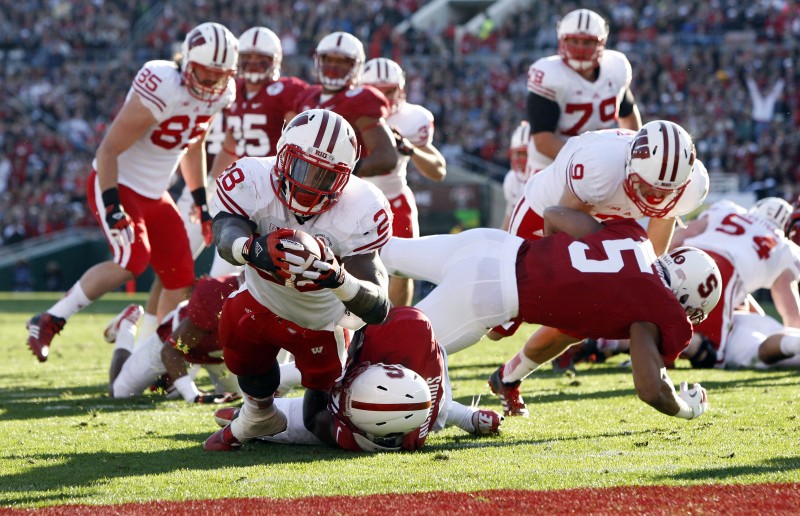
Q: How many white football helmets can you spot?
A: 11